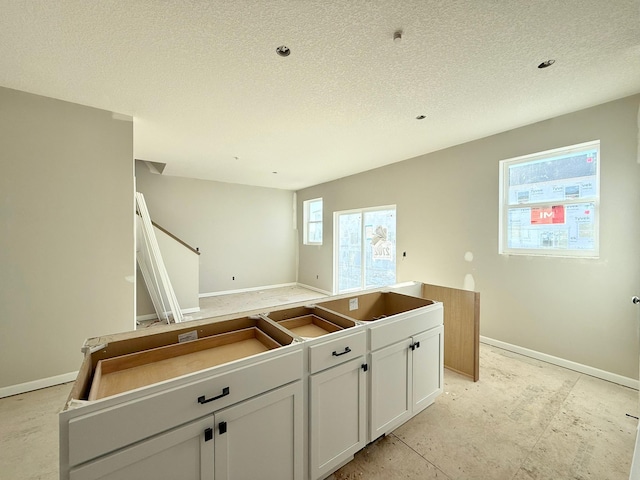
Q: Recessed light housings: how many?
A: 3